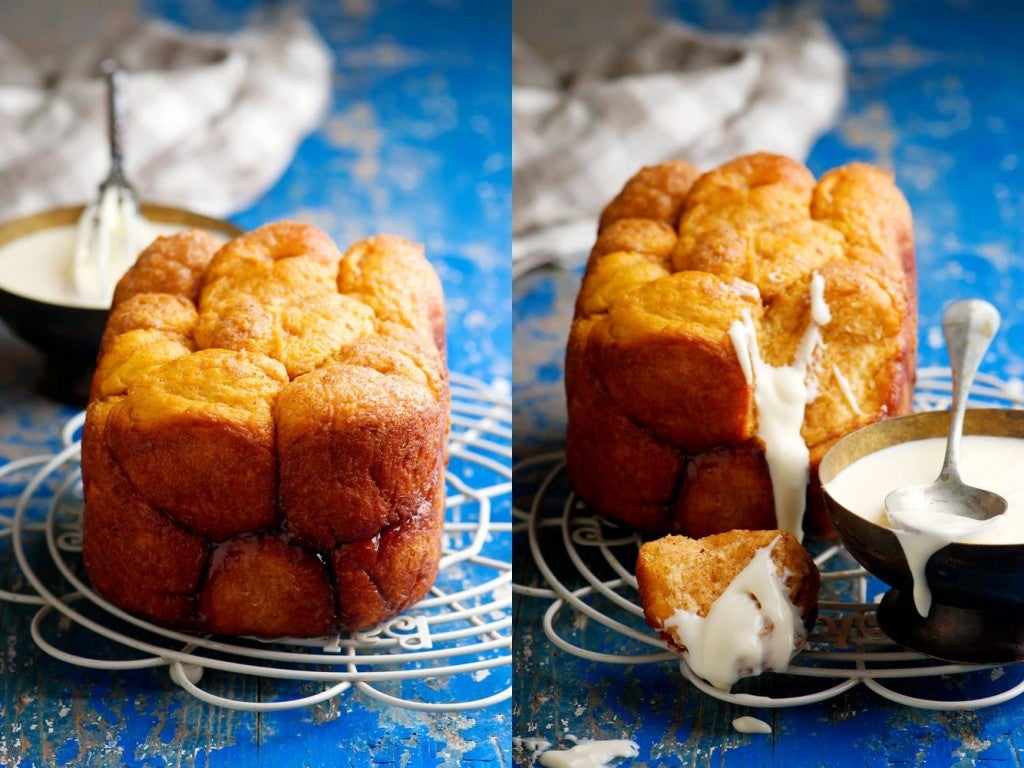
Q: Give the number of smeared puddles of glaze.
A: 2